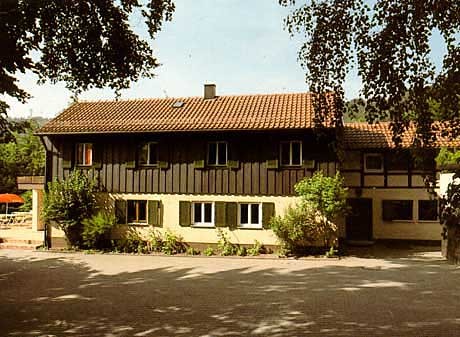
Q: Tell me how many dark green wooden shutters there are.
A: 14